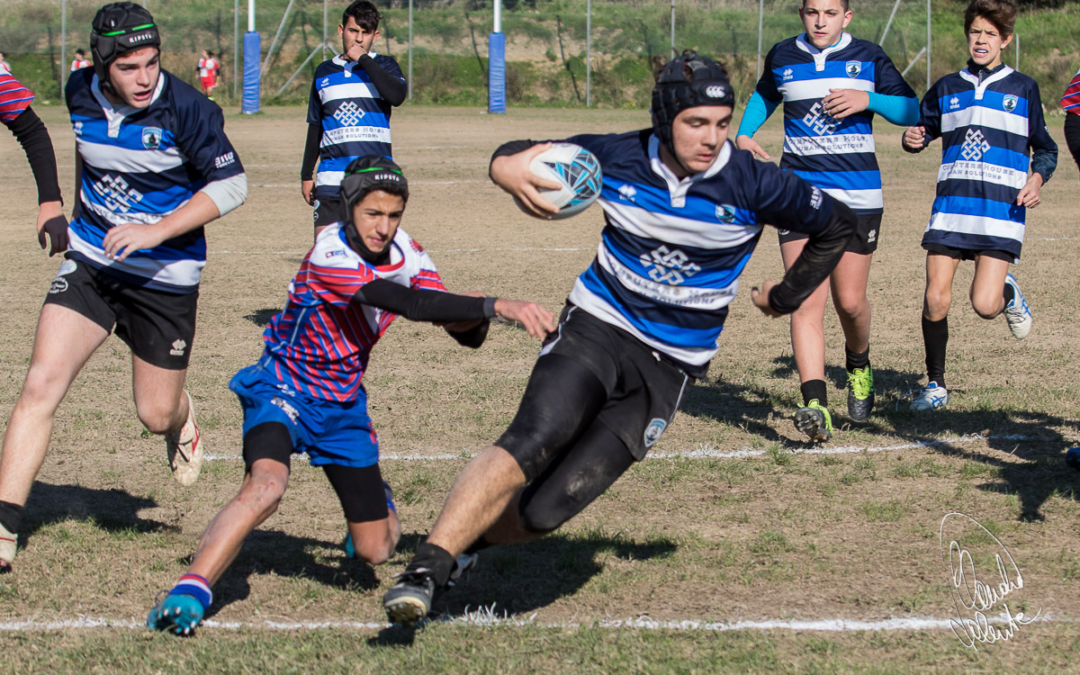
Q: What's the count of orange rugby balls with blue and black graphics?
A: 0